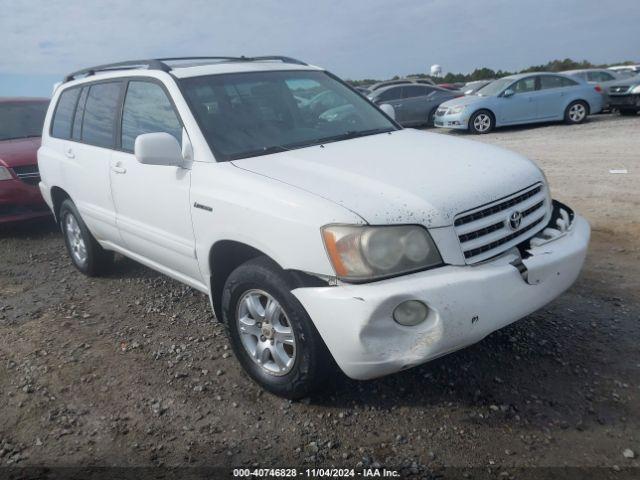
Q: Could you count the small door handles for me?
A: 2